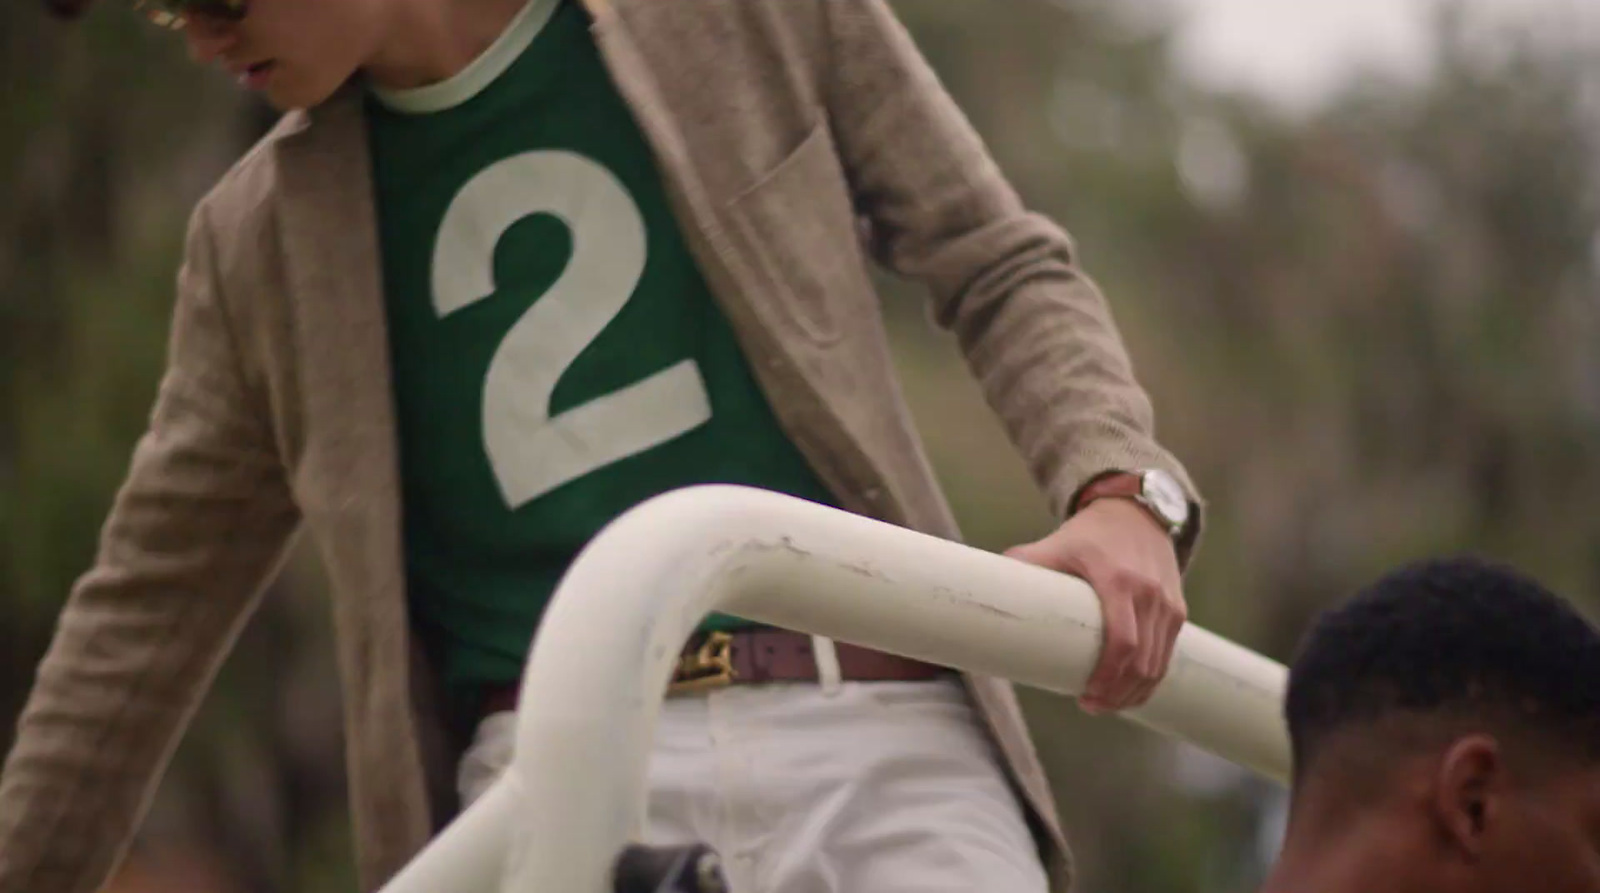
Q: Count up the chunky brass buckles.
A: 1